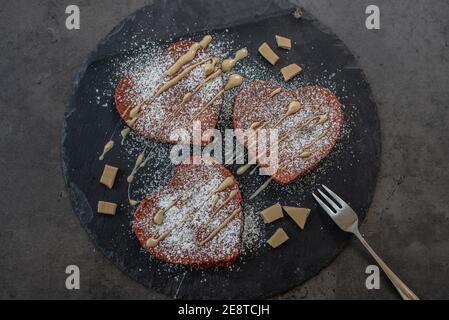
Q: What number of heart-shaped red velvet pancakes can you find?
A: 3